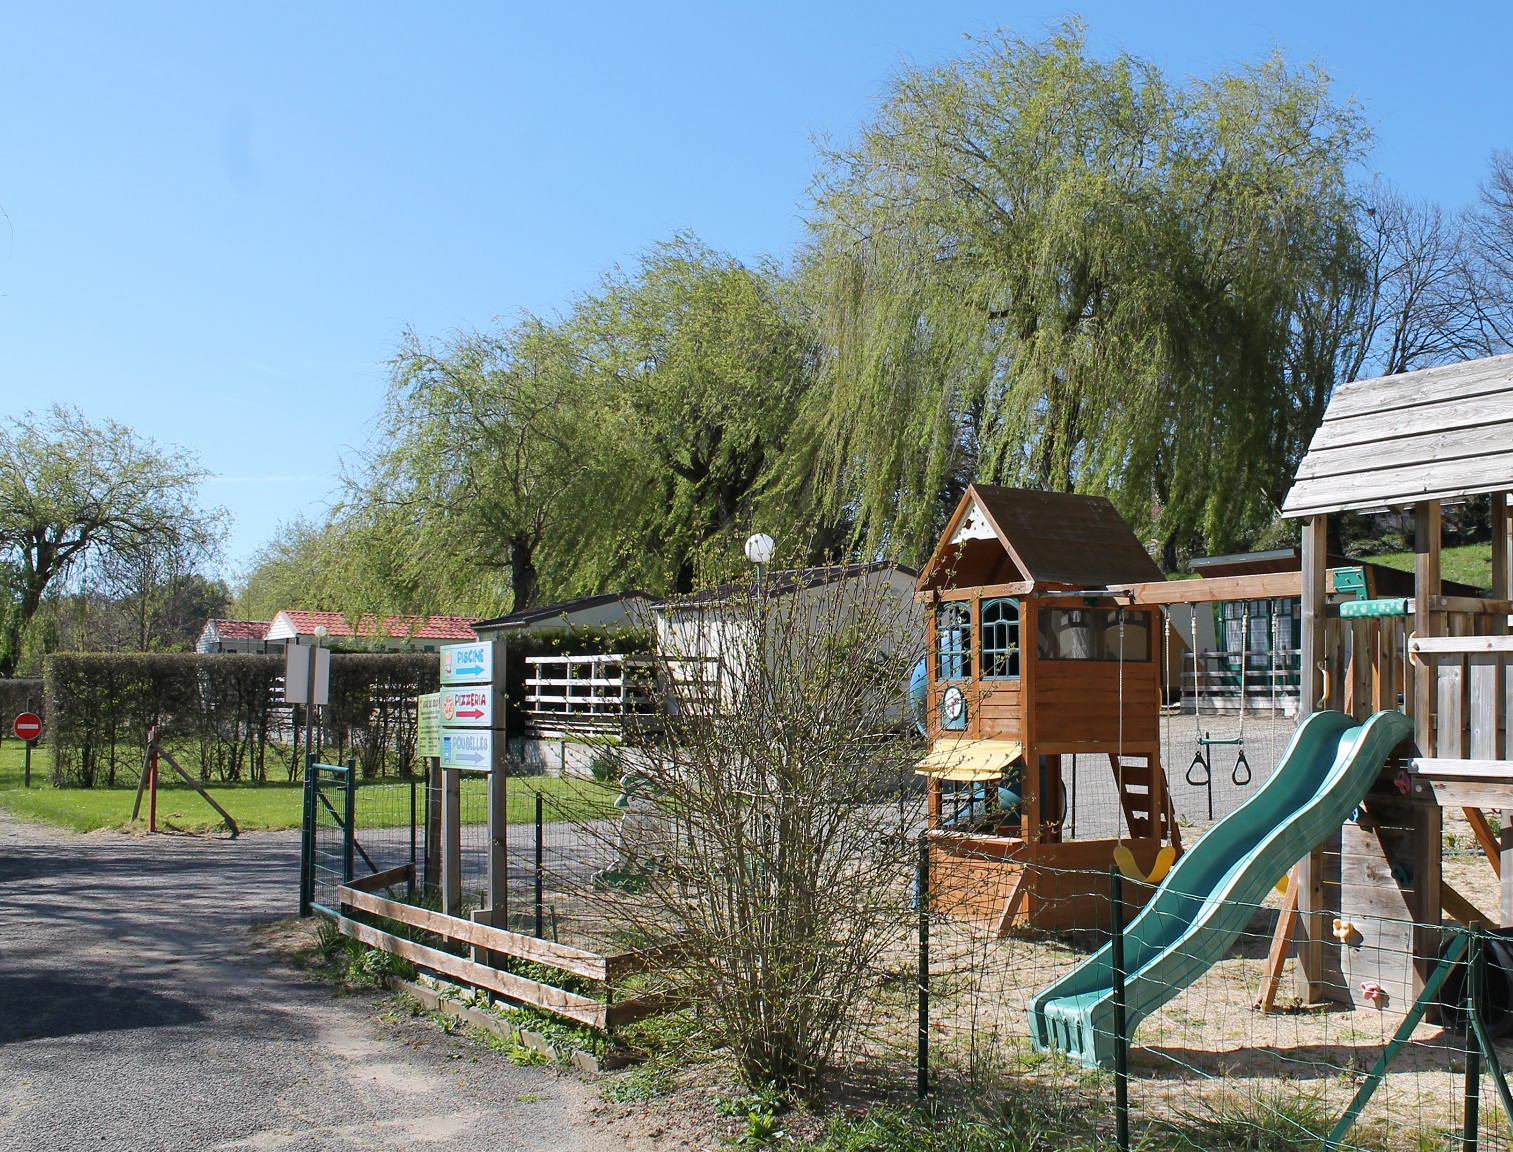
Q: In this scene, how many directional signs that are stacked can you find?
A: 3